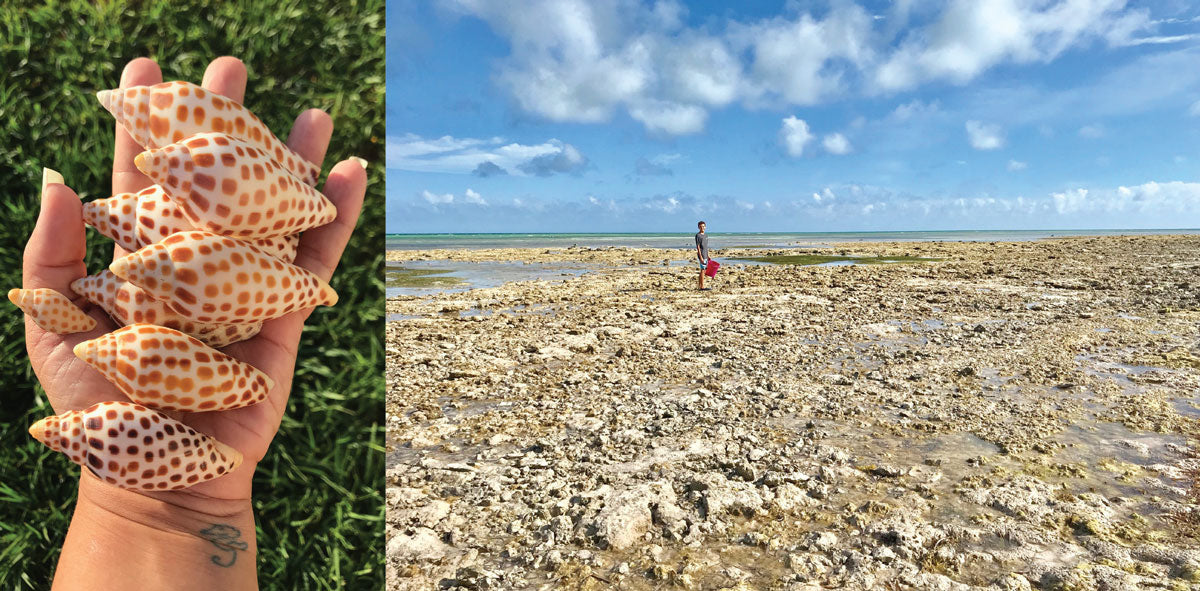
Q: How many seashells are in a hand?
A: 8